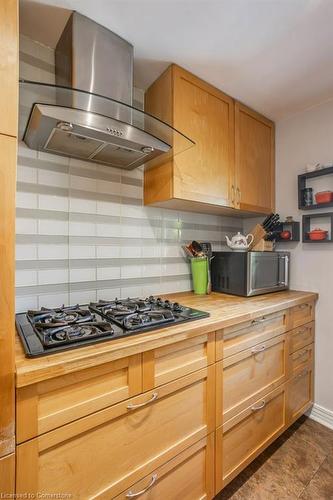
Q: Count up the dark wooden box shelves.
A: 3